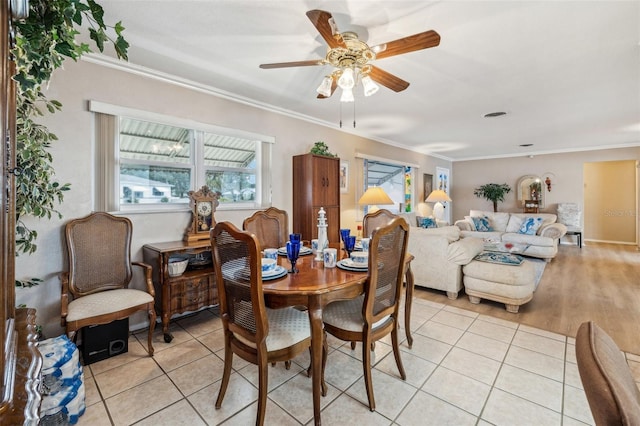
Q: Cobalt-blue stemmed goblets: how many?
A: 4